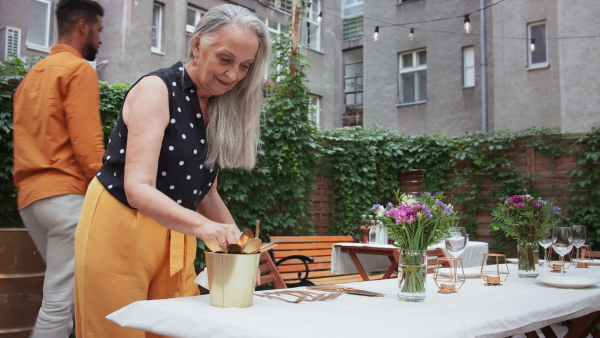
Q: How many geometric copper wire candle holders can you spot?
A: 4